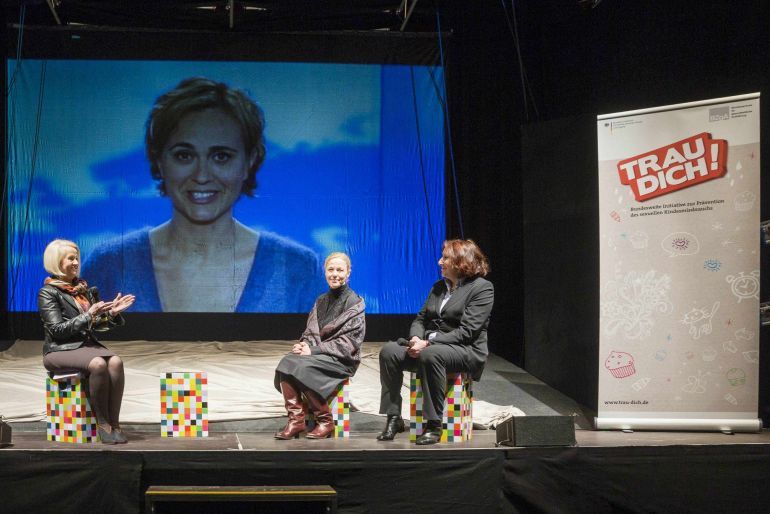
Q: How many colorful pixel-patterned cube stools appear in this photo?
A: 4